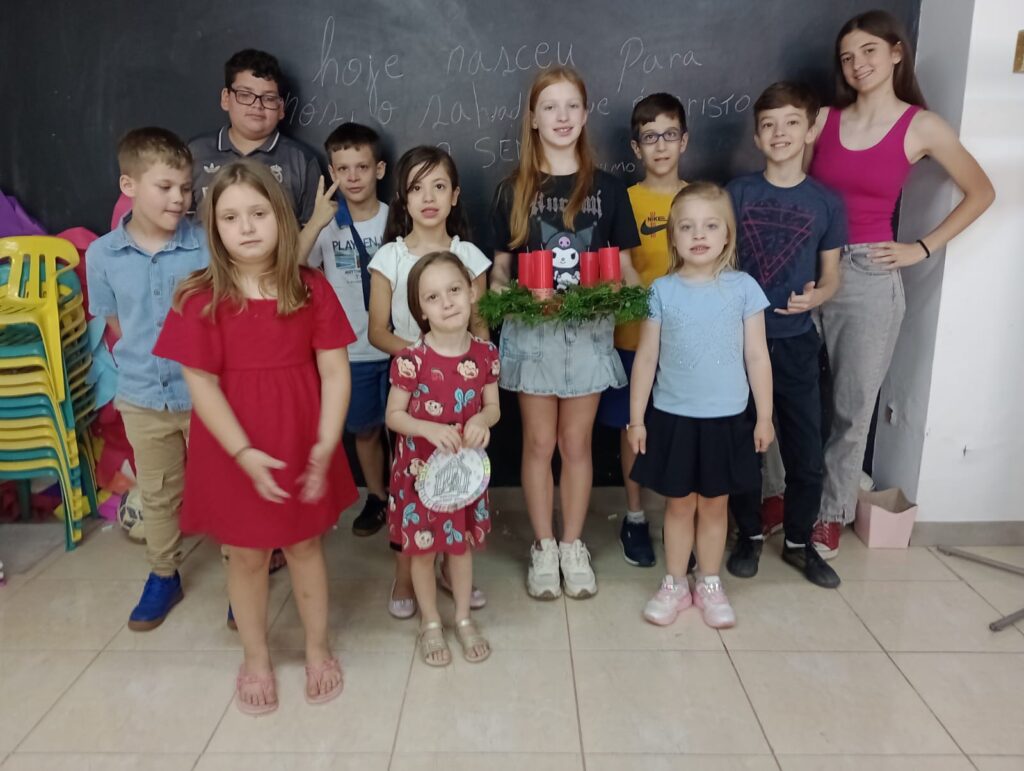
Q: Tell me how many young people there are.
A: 11